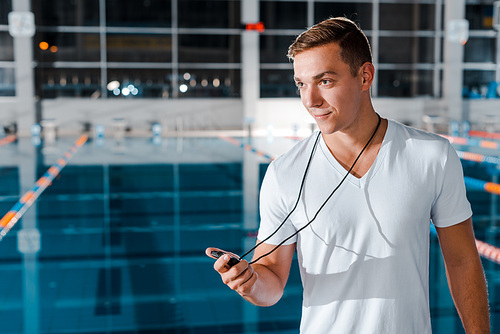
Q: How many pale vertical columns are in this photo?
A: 3